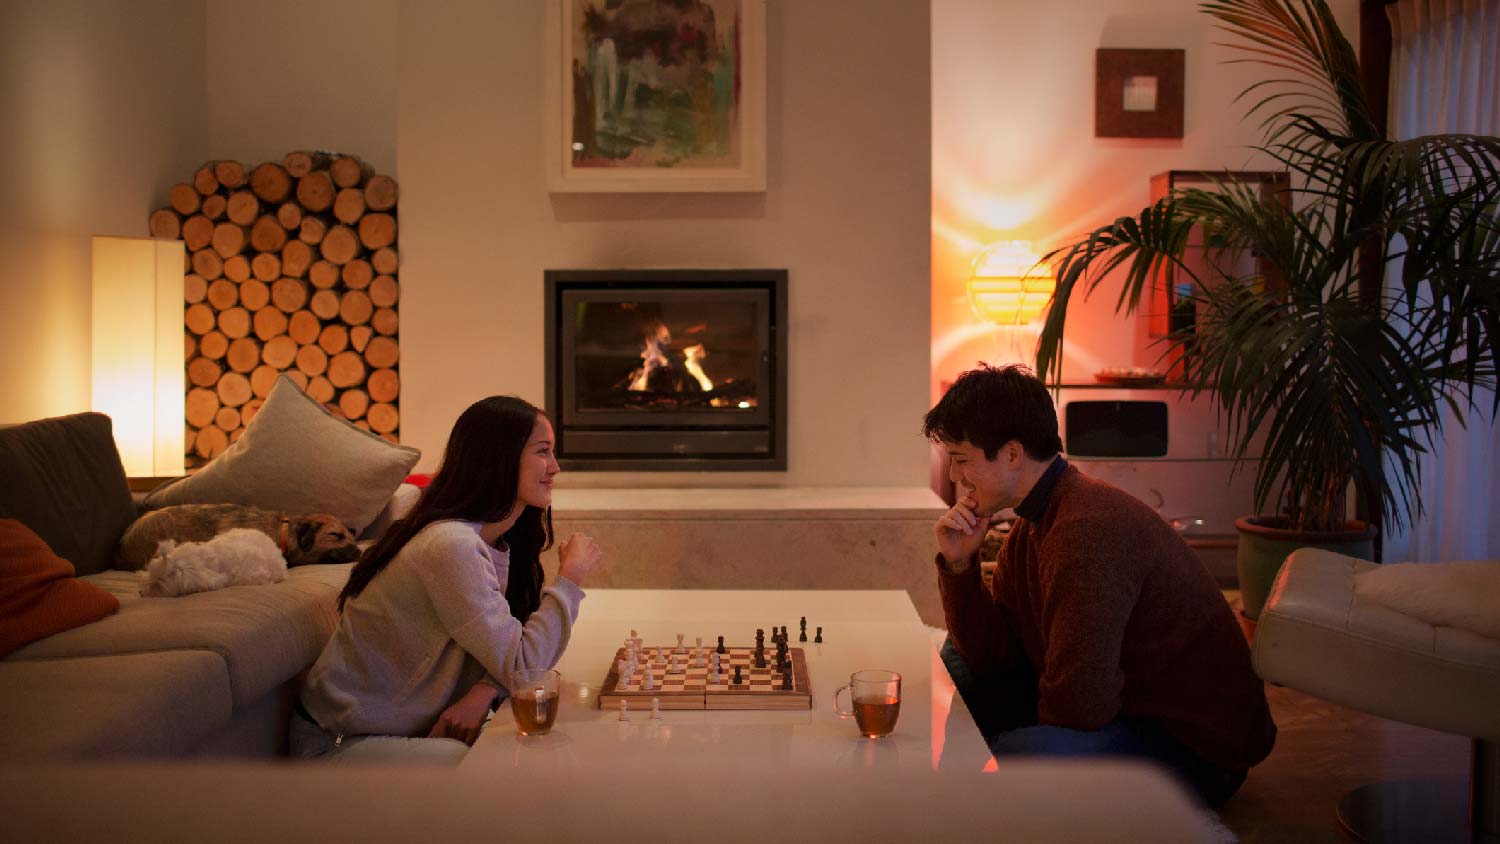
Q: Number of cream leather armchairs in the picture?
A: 1